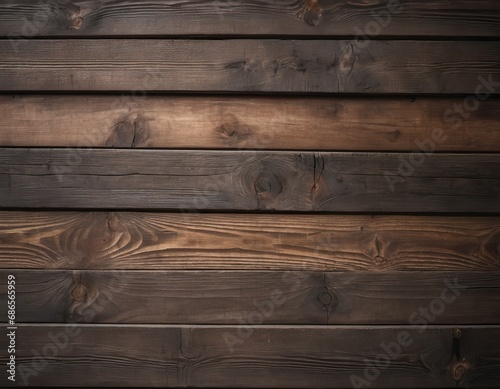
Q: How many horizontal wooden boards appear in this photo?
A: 7